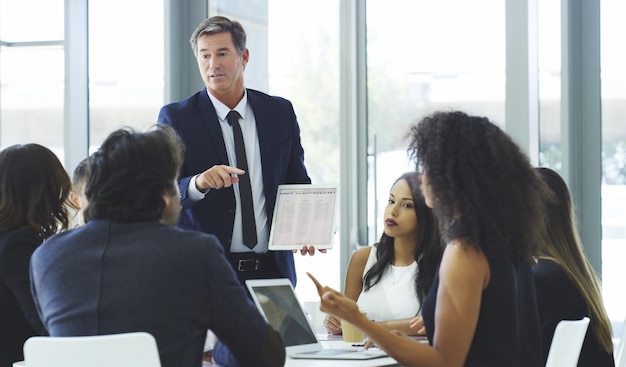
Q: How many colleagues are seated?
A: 6